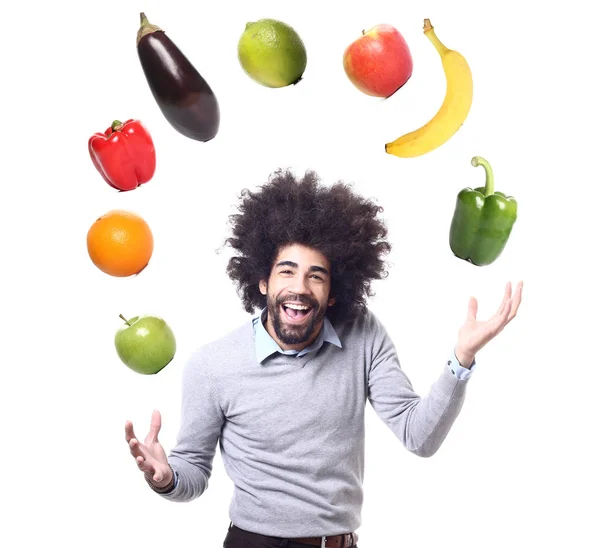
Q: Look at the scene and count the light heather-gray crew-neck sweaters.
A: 1